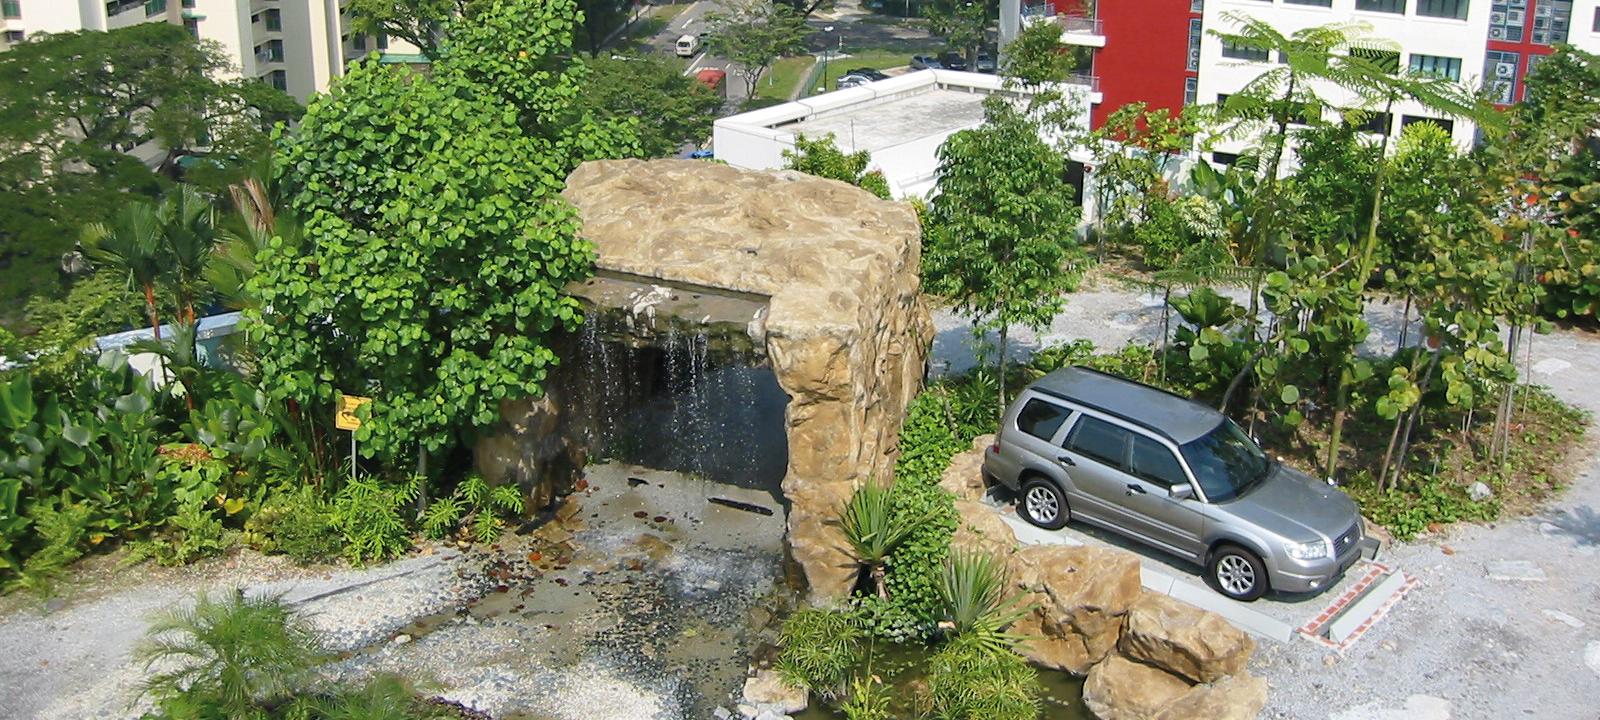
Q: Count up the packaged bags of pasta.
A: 0